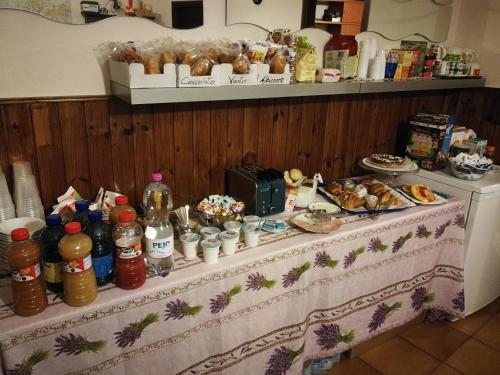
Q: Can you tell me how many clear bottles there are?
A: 1